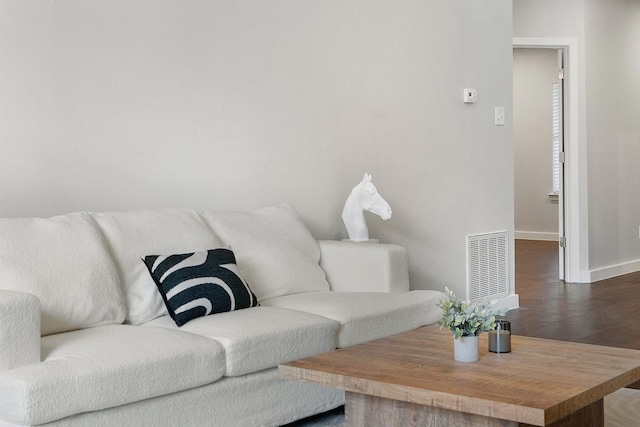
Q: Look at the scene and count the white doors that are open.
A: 1